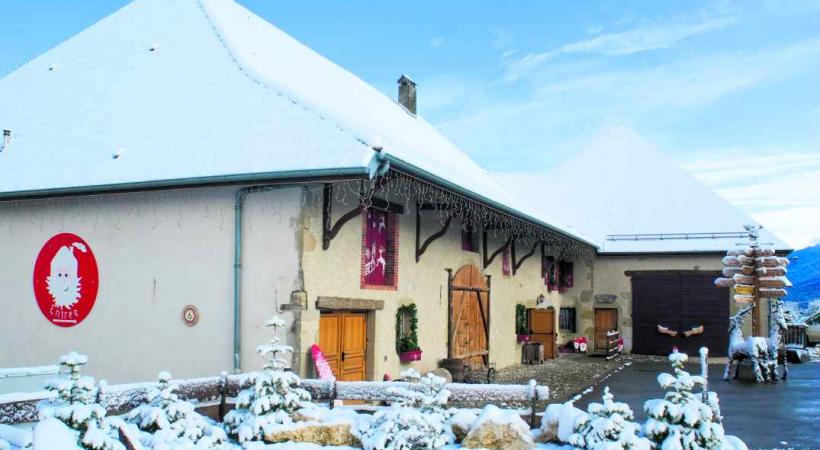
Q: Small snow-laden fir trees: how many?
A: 6